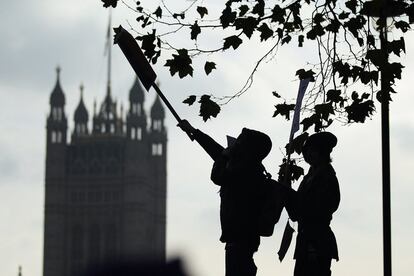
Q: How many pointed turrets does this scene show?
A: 4